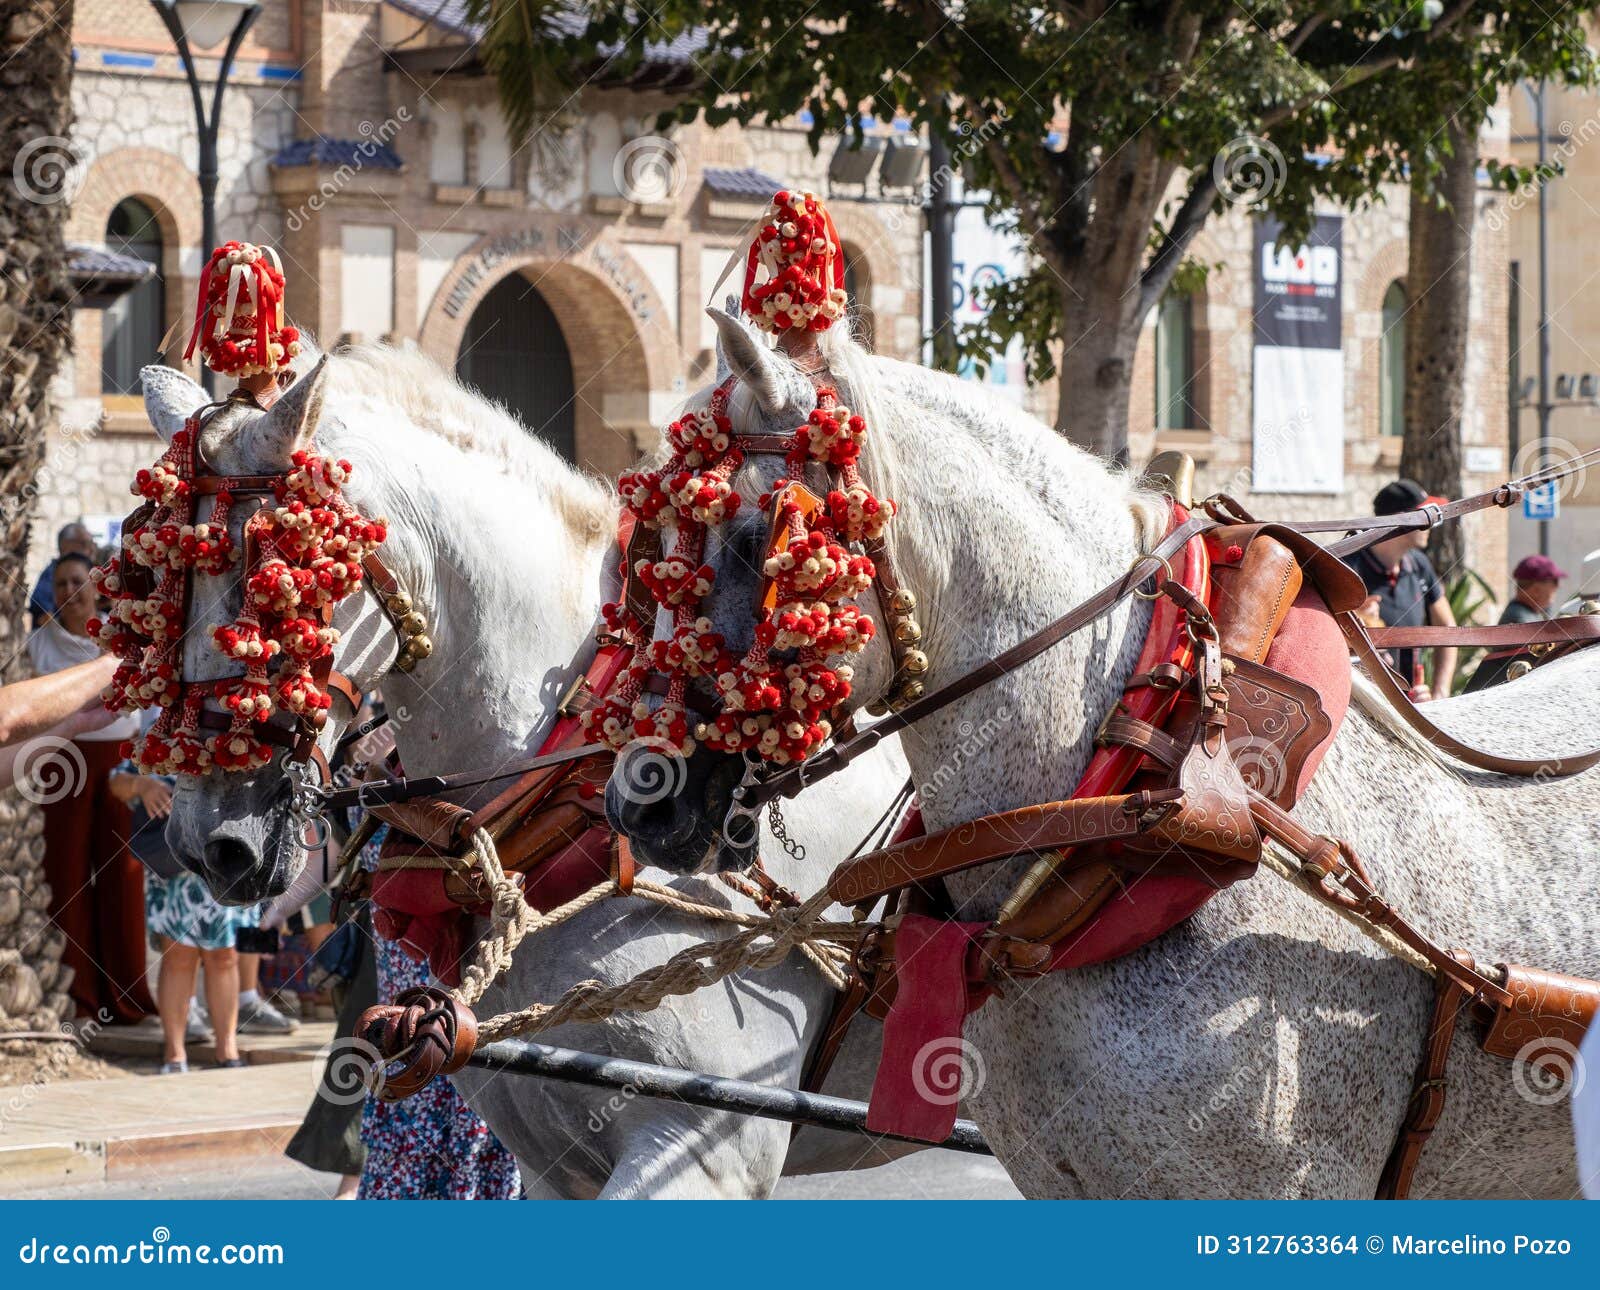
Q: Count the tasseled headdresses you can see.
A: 2